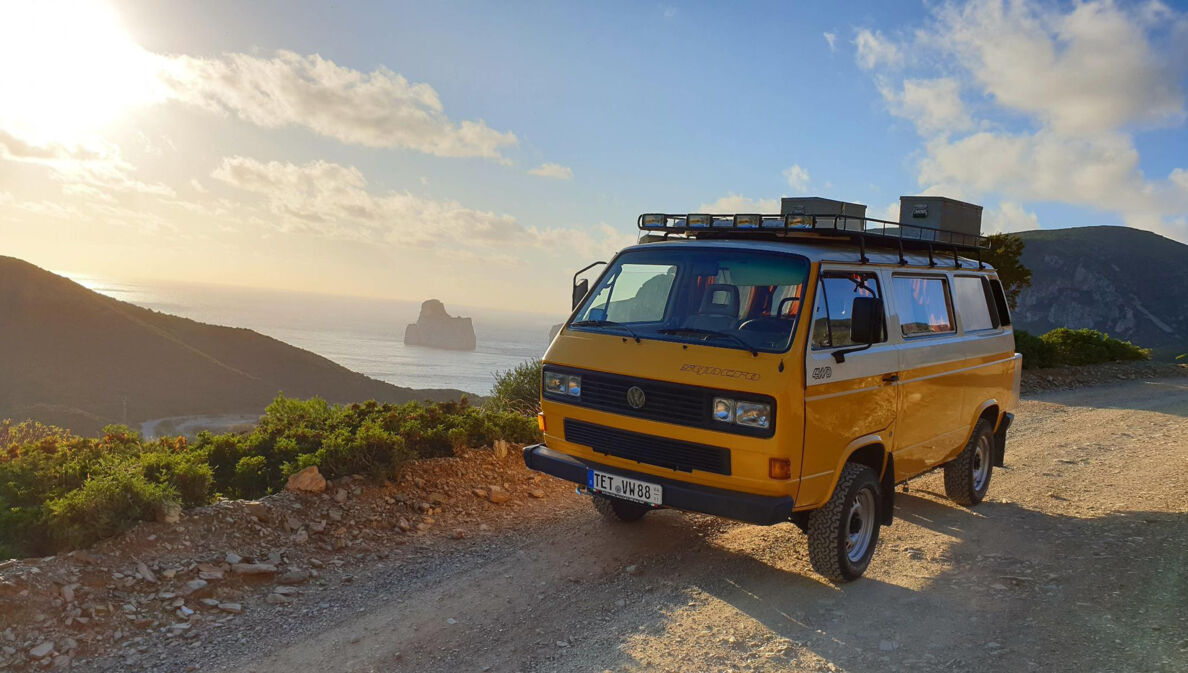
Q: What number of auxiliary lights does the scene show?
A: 4